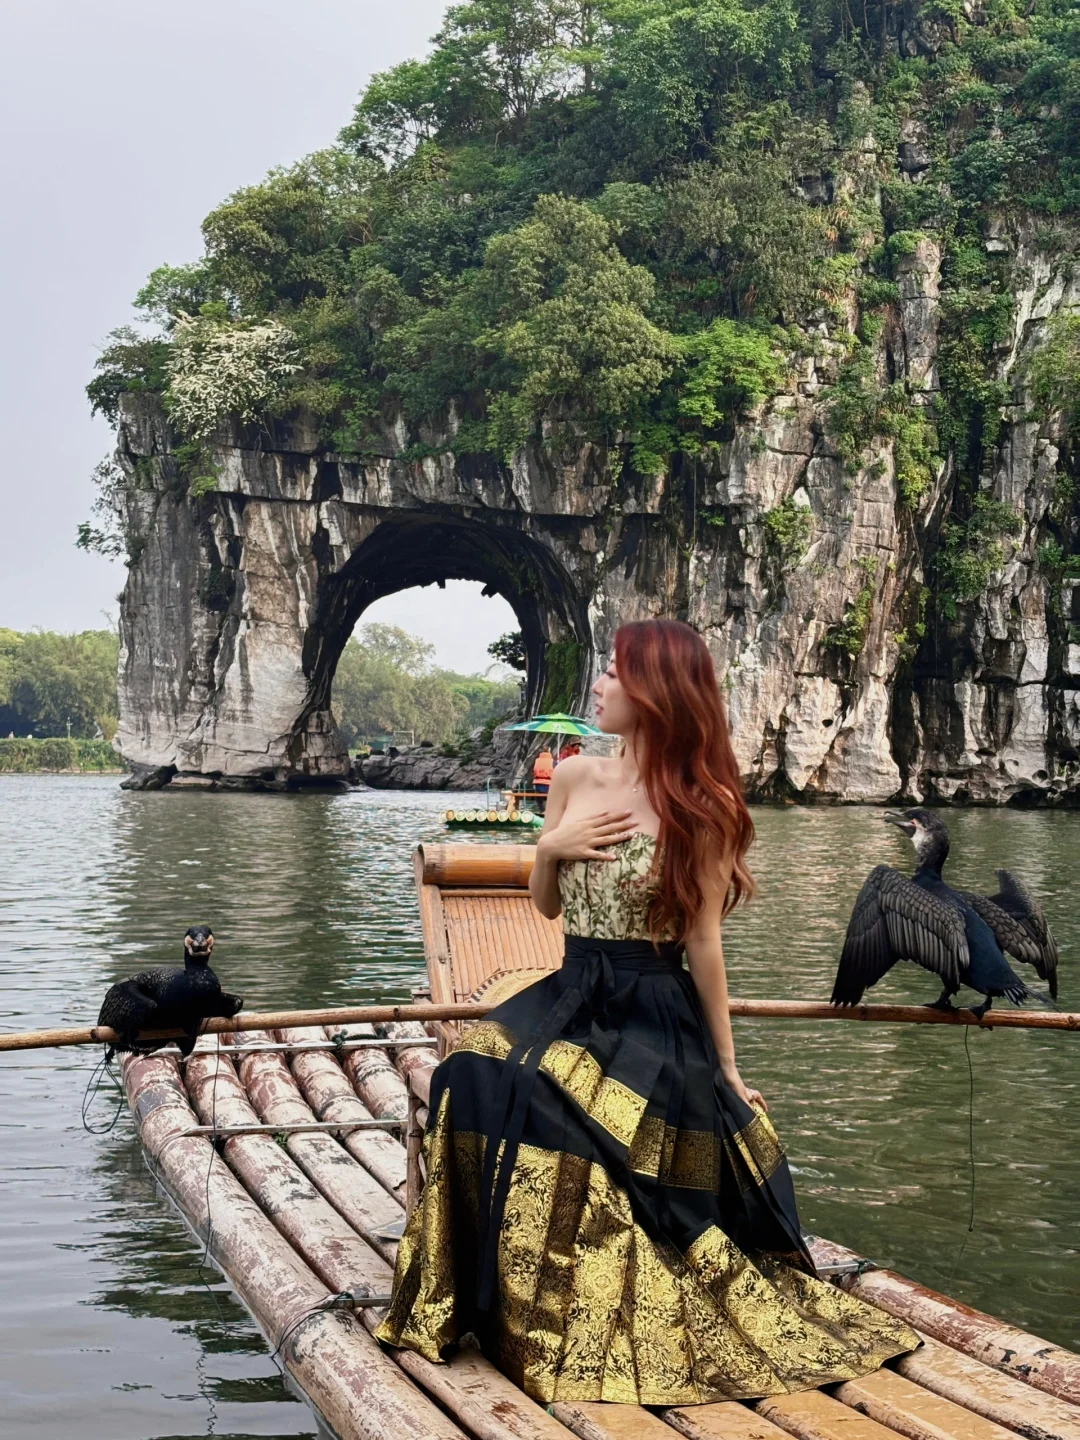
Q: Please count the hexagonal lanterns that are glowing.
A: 0